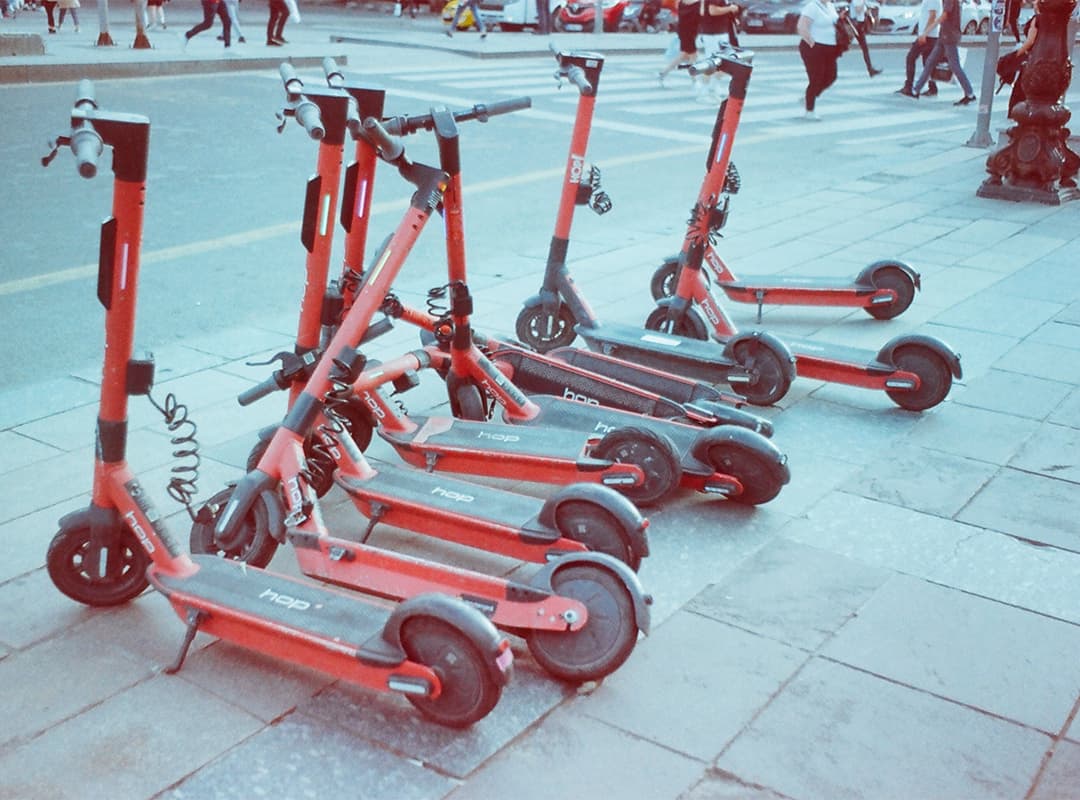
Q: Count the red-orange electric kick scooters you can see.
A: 10